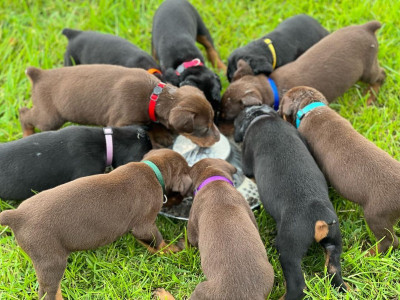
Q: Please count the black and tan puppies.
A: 5